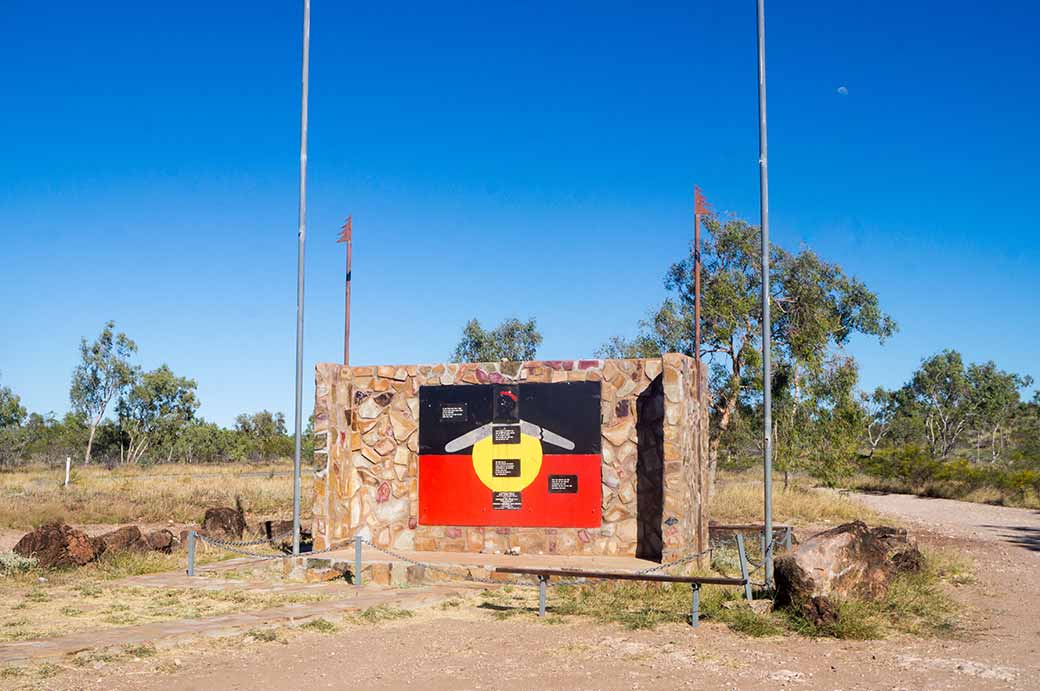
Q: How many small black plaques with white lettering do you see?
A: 5